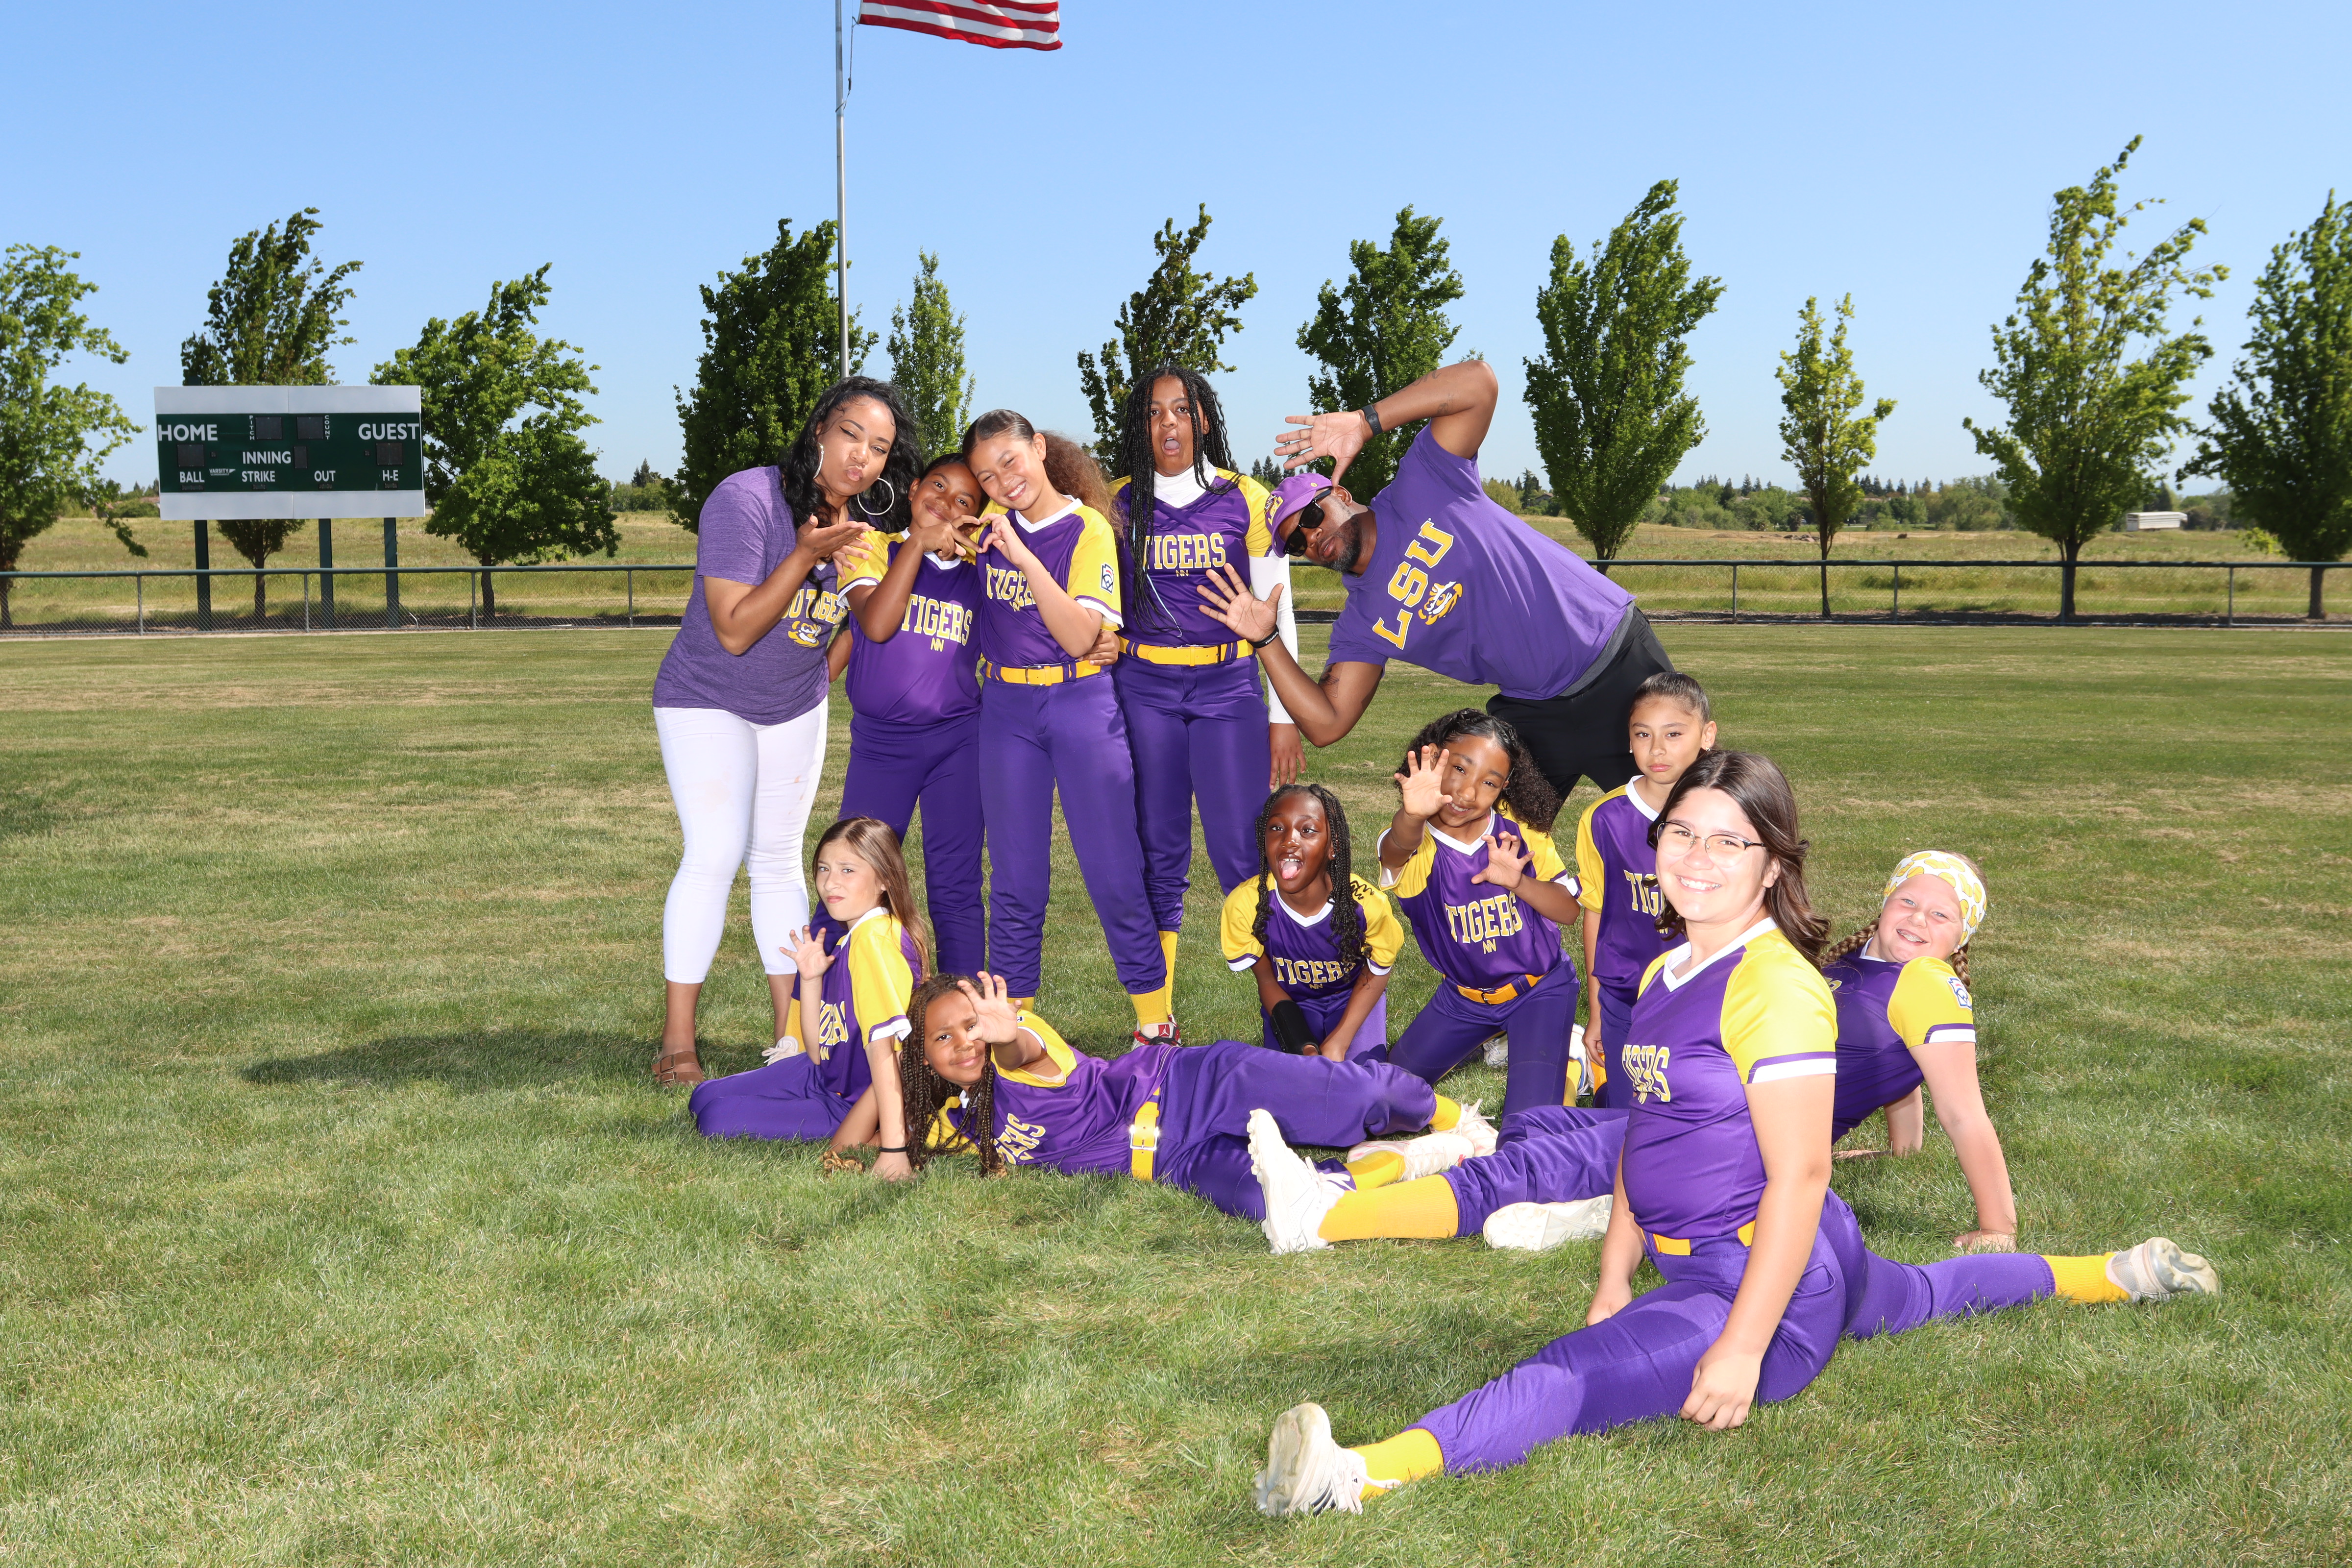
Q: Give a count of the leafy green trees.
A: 11